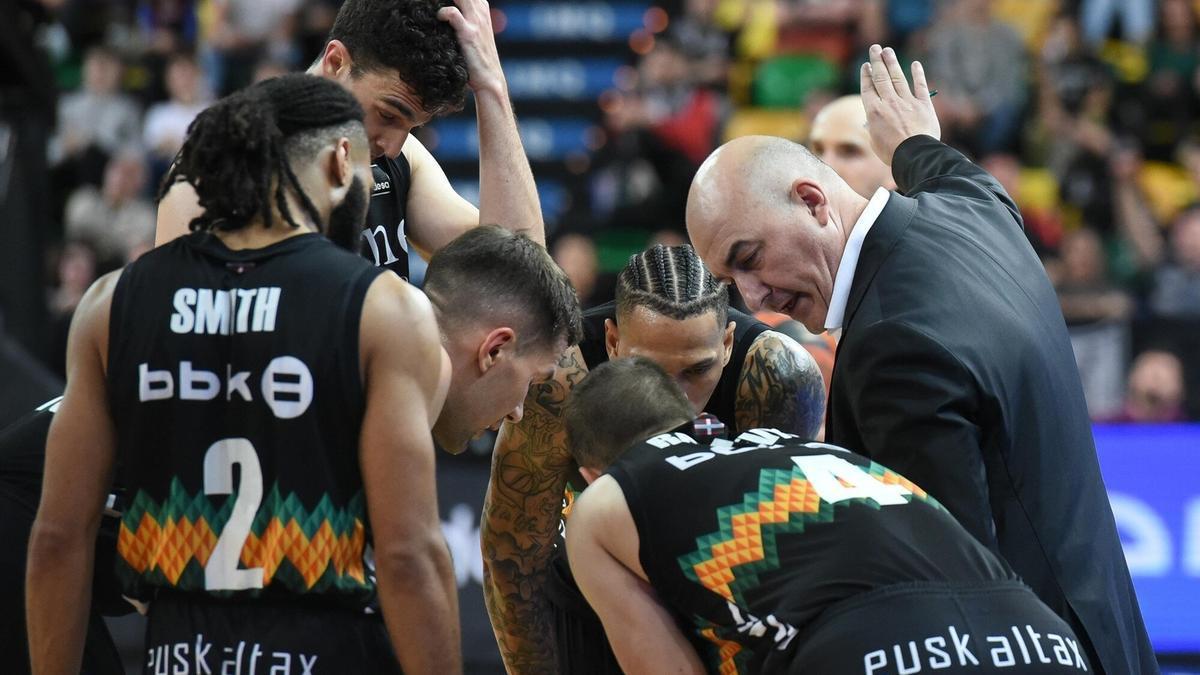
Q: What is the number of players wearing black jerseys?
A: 5